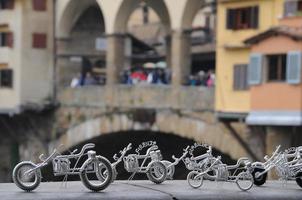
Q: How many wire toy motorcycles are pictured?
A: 5